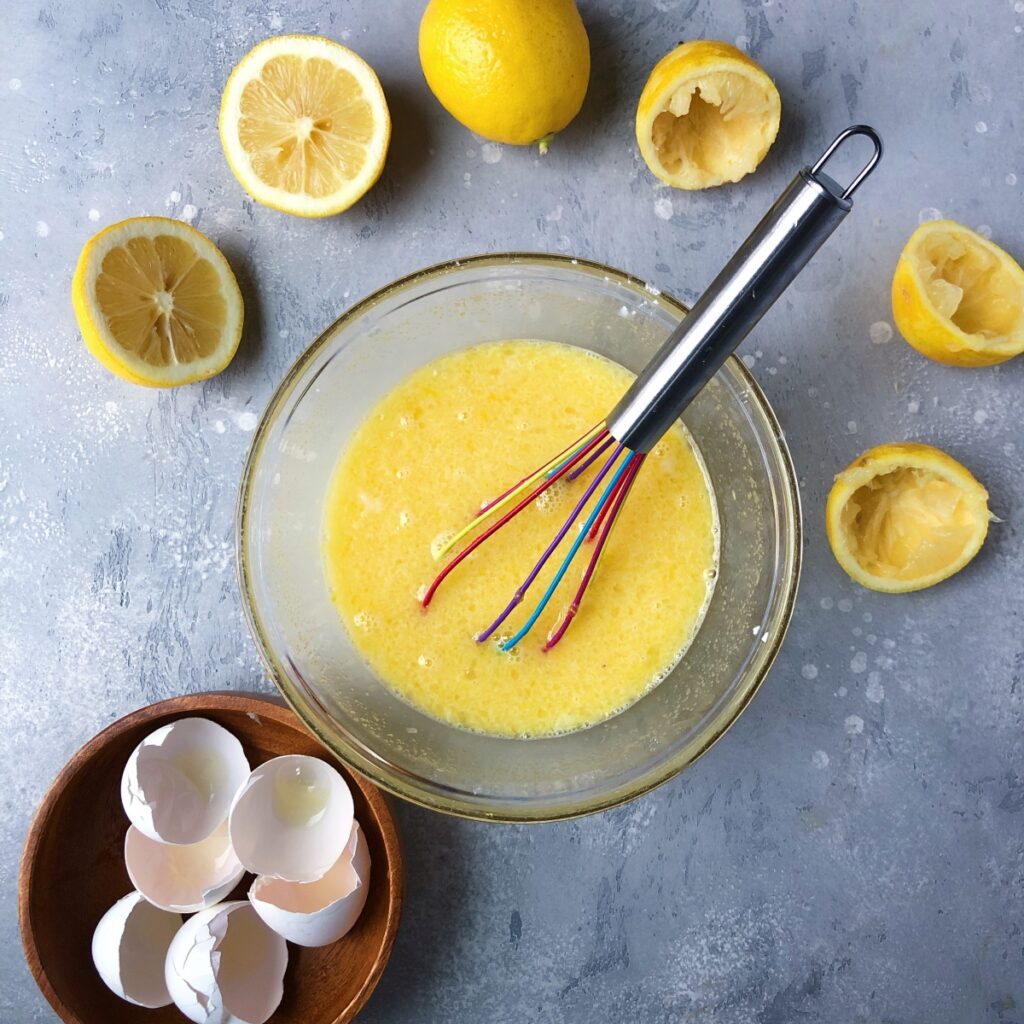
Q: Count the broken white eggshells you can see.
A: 6